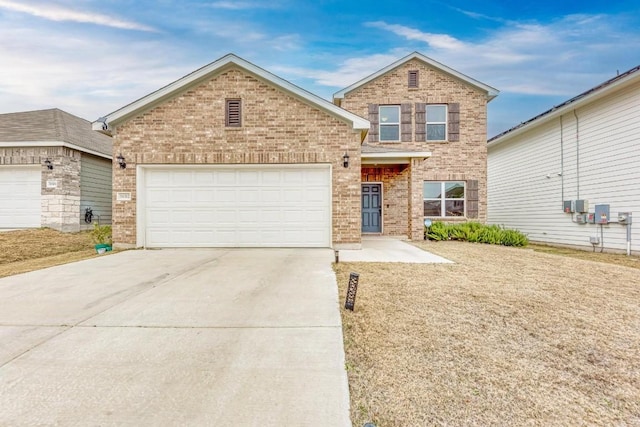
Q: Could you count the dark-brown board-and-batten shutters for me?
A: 5